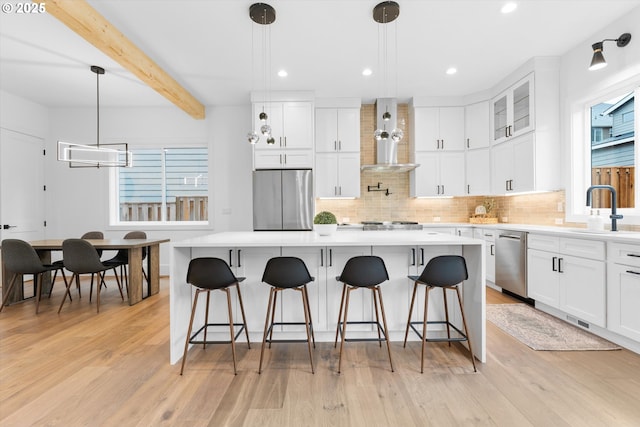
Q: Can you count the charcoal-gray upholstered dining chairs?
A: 4